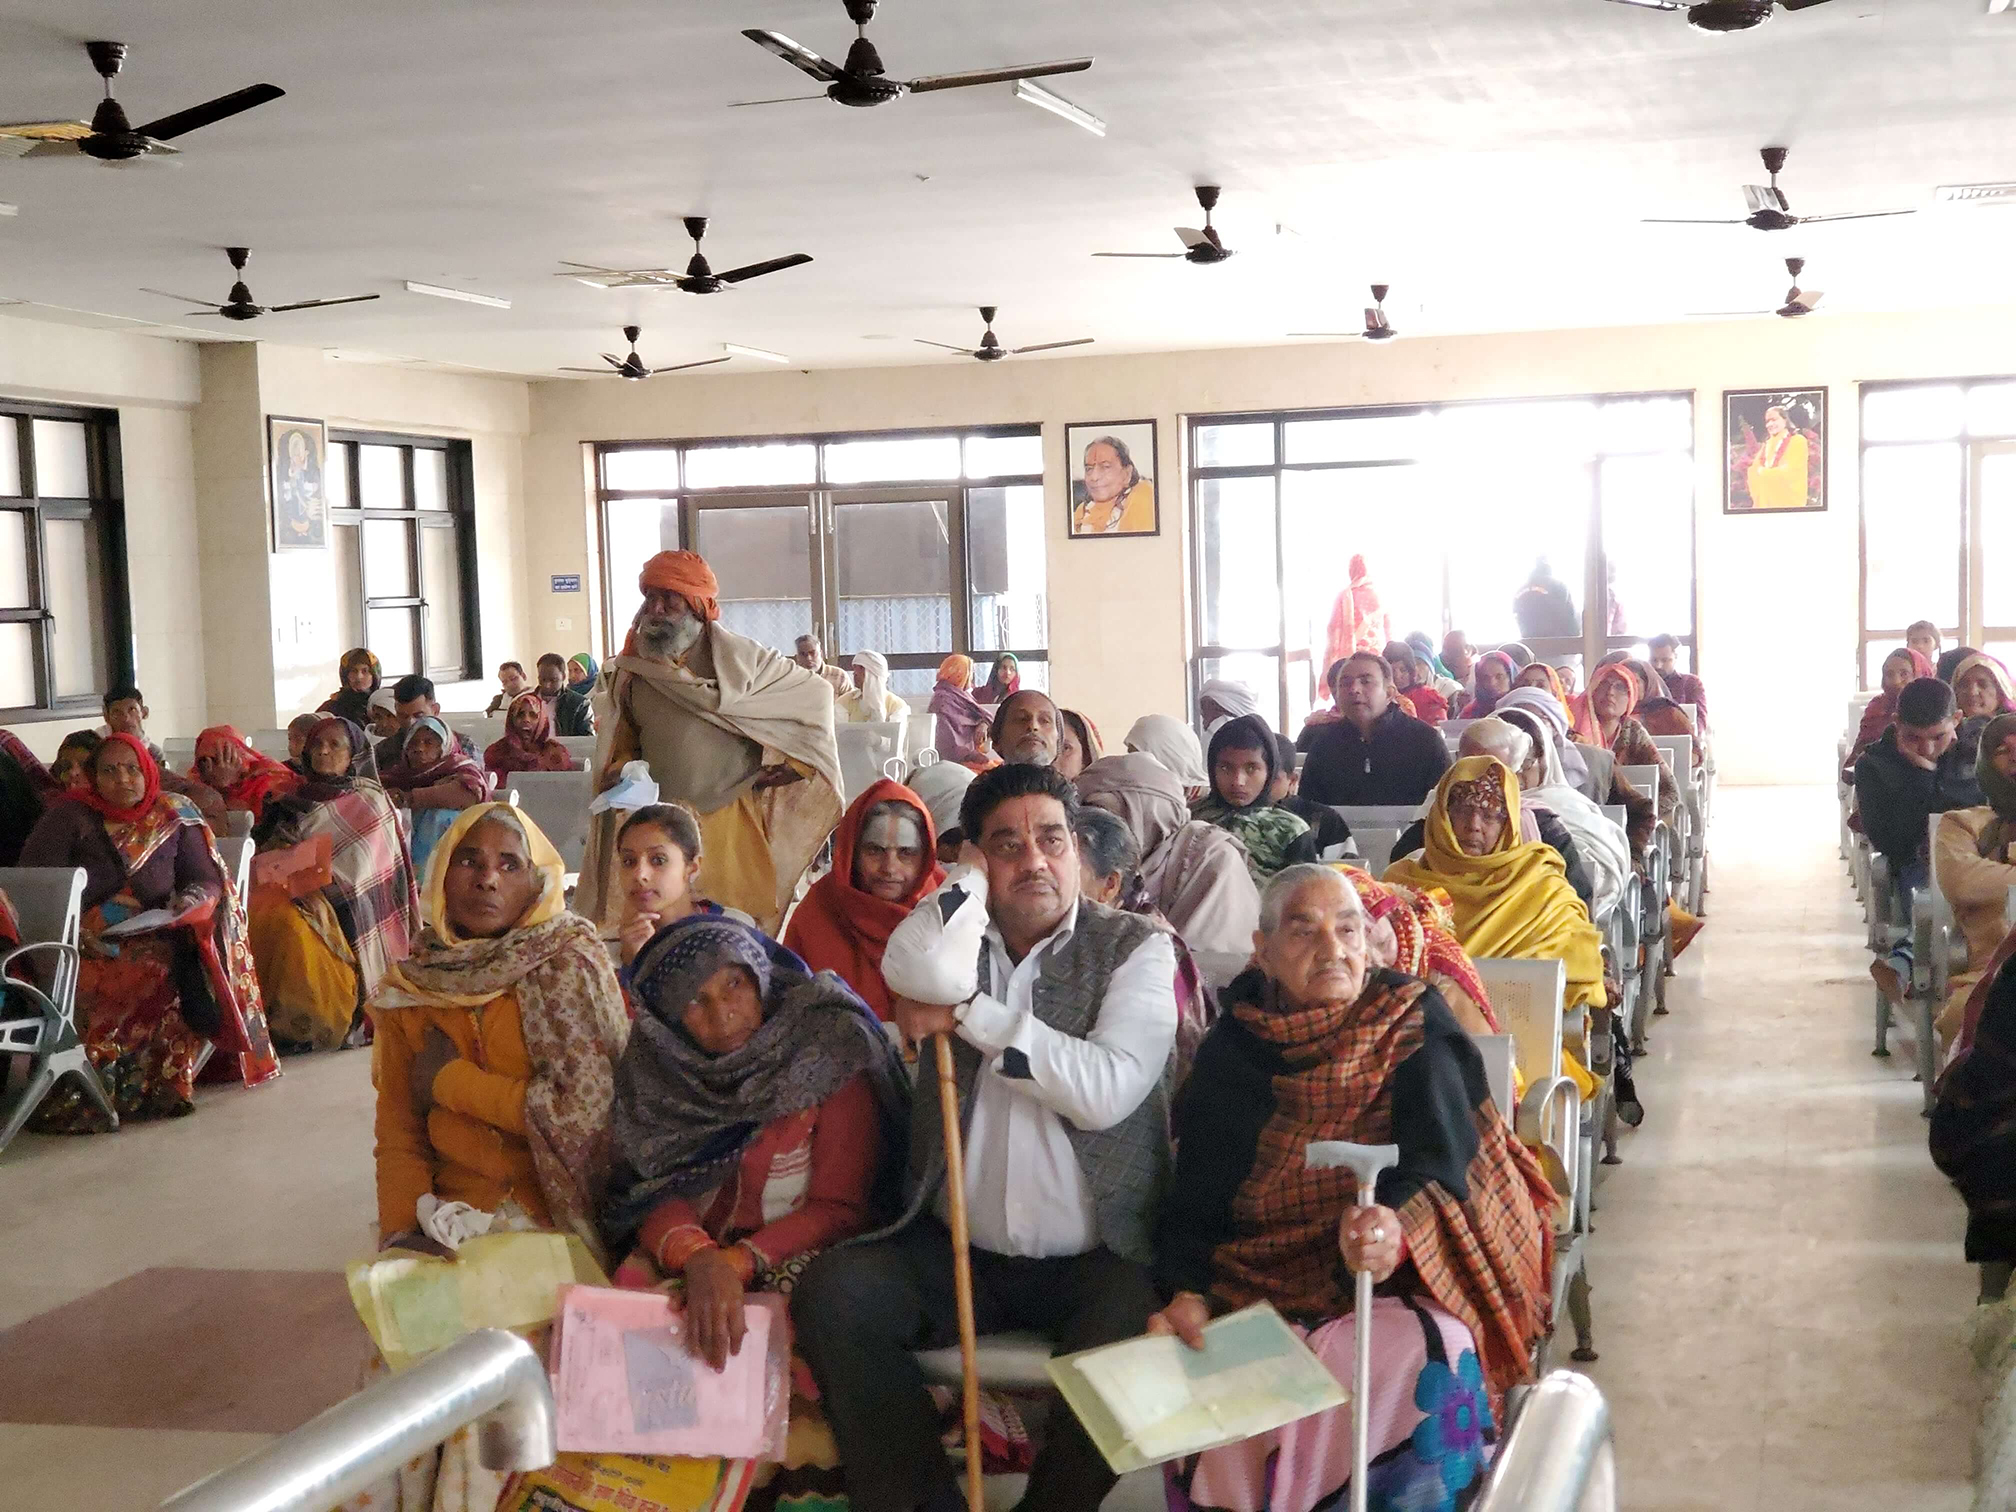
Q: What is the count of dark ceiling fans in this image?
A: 11